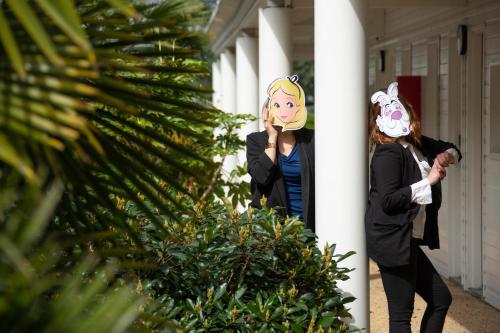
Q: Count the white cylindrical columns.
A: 5